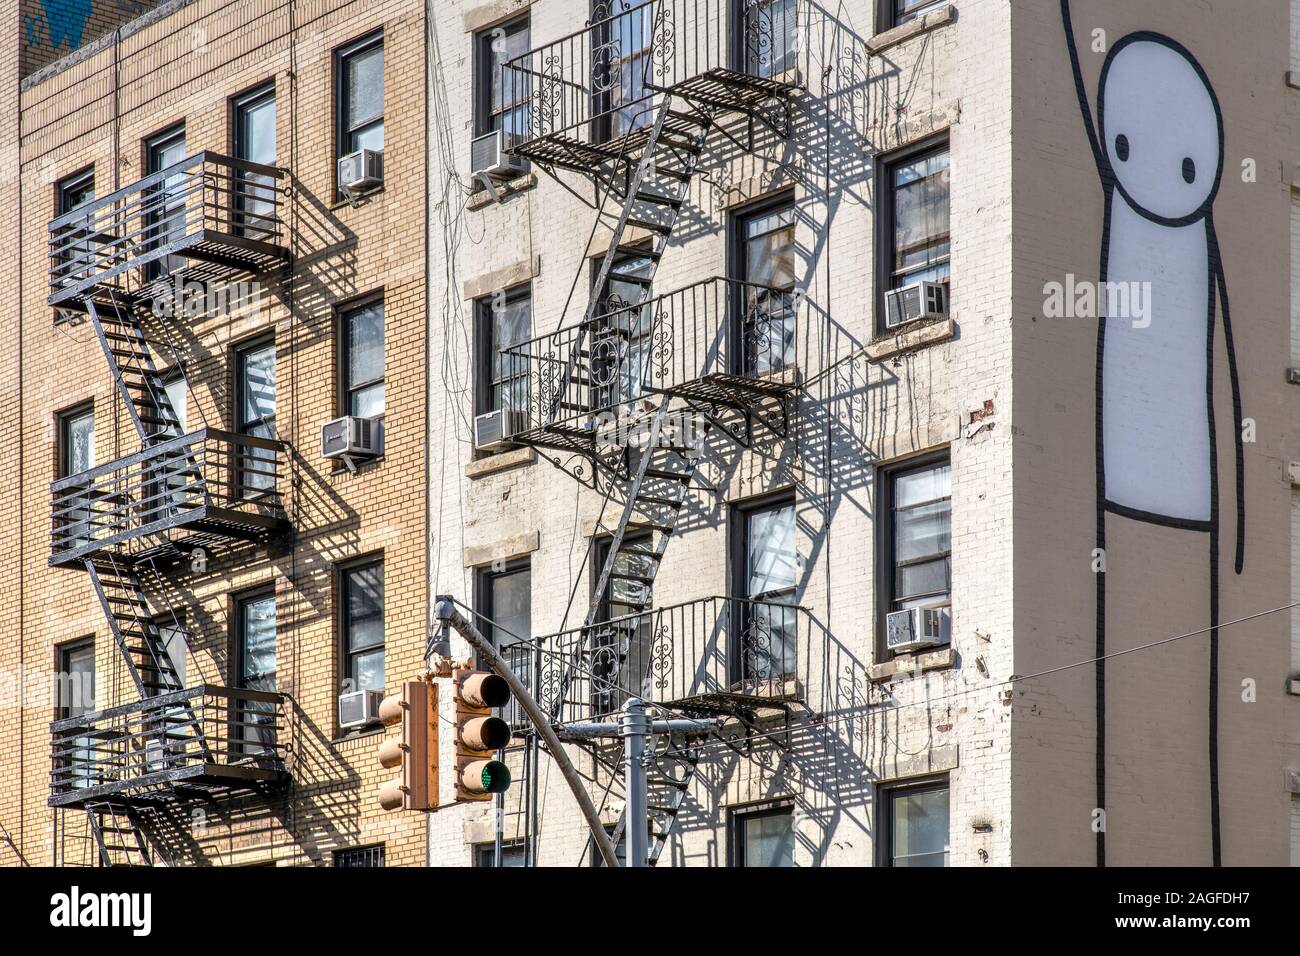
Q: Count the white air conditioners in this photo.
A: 7